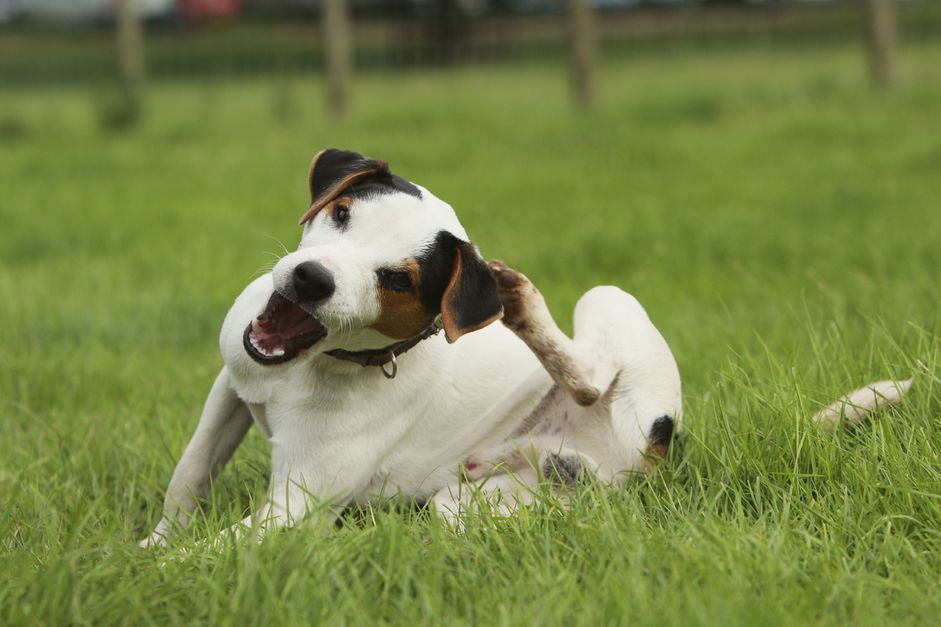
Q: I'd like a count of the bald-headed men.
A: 0